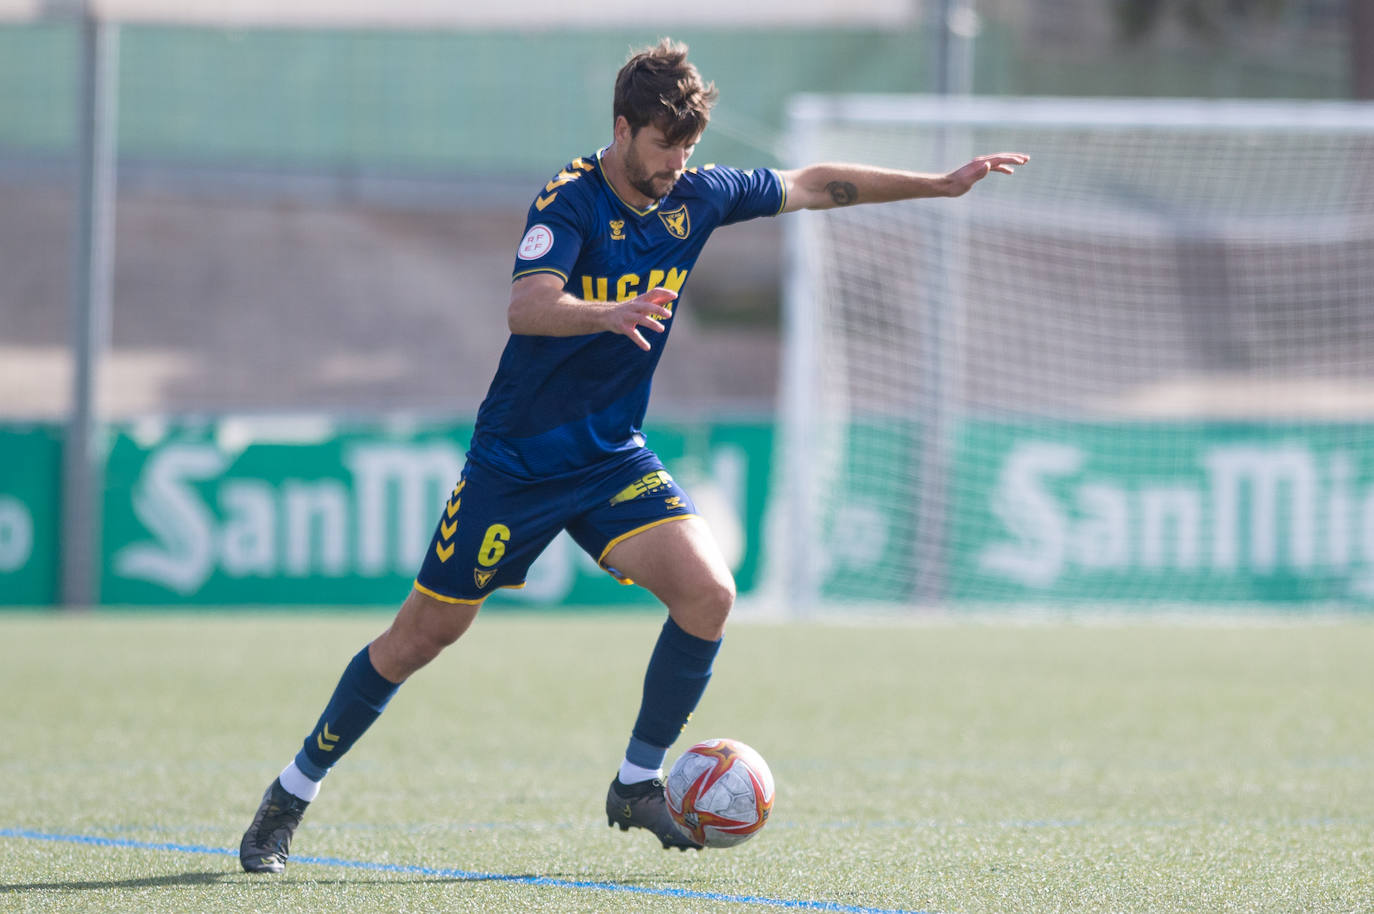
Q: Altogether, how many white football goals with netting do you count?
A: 1